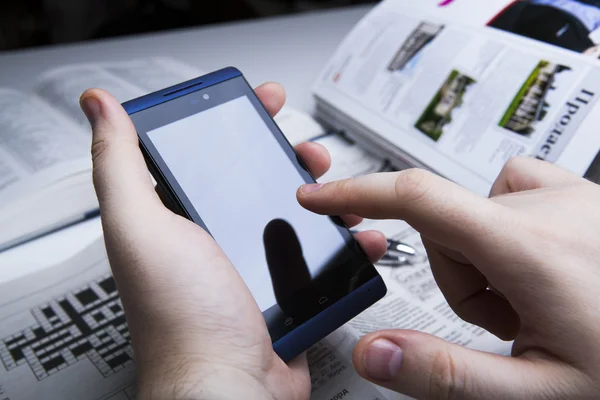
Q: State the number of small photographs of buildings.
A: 3